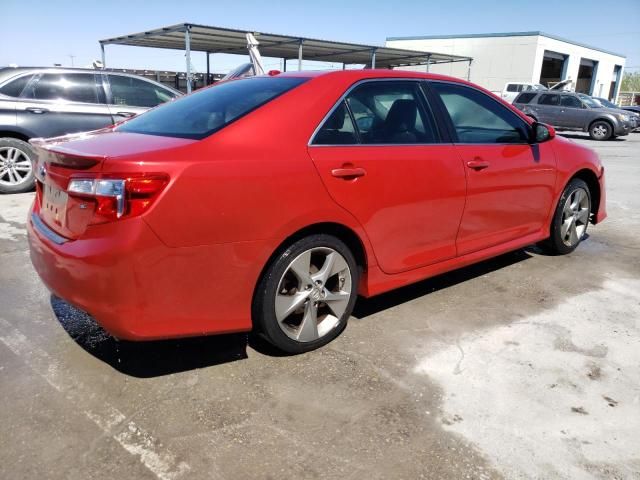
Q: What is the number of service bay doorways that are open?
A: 3